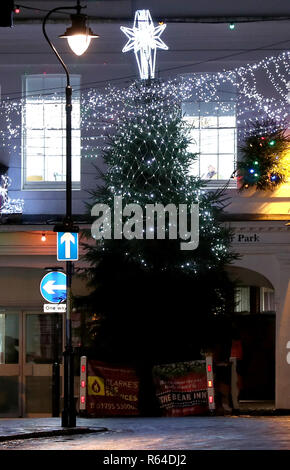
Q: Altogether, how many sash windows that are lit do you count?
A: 2